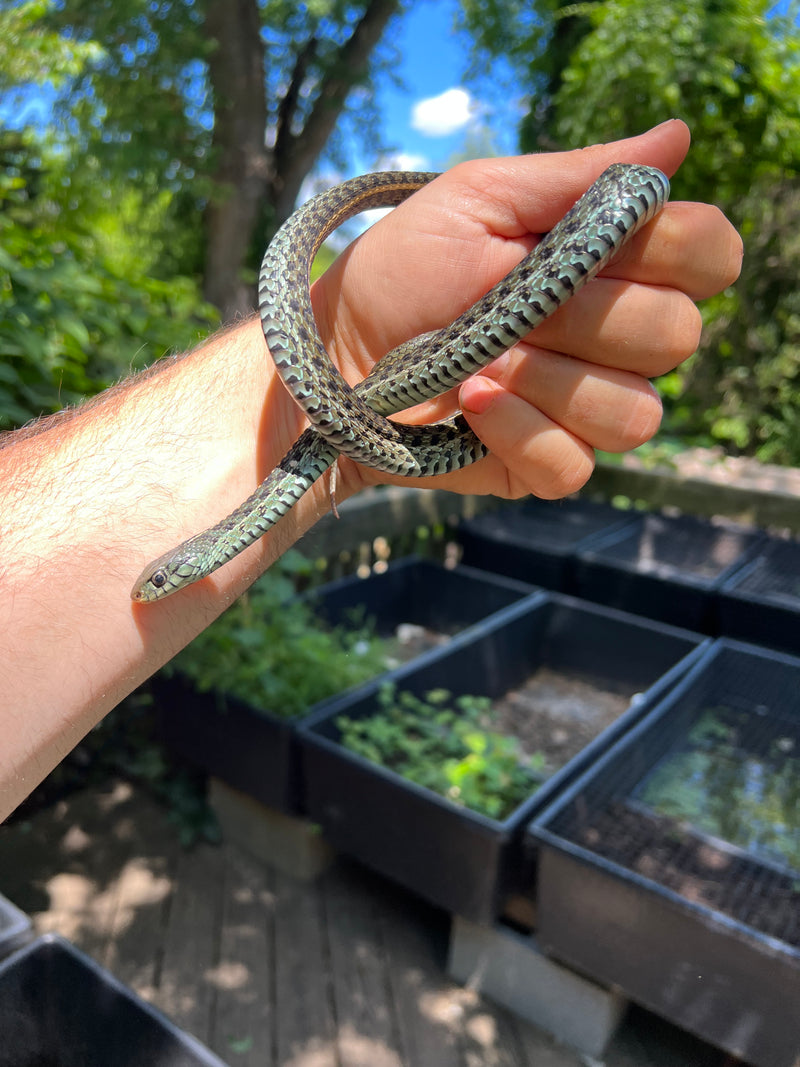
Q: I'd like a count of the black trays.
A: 8